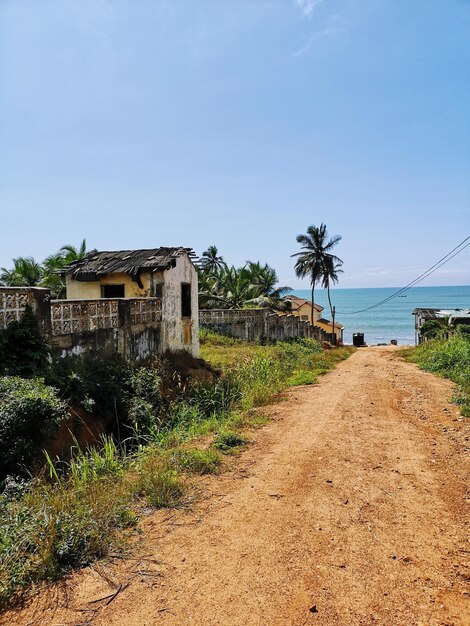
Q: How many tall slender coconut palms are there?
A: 2